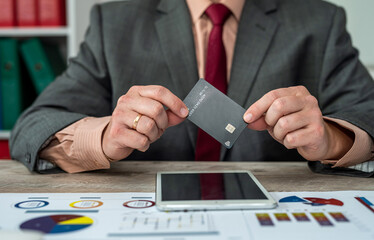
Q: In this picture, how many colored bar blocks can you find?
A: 5